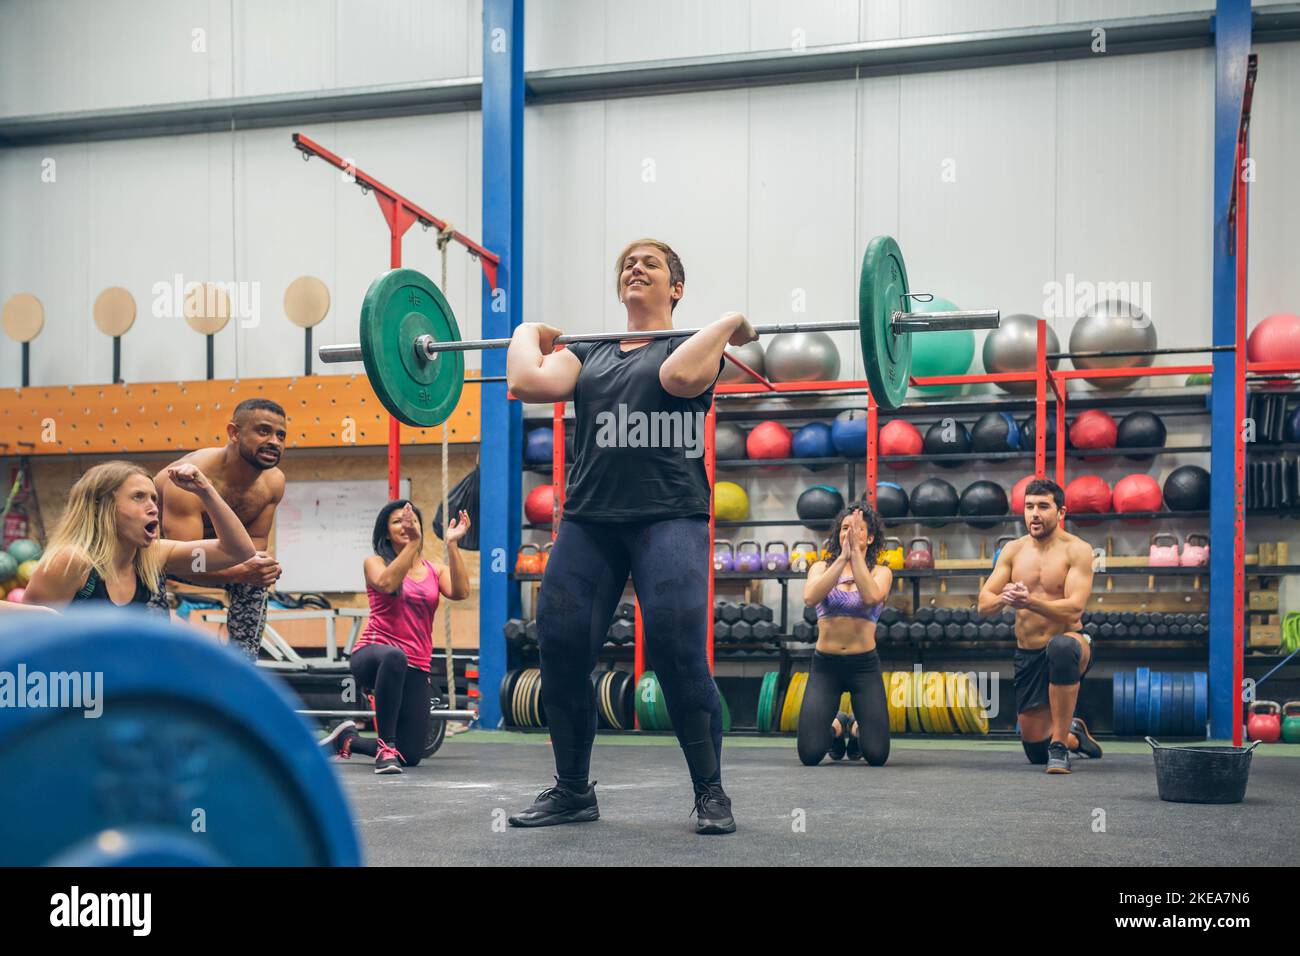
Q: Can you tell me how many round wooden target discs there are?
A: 4